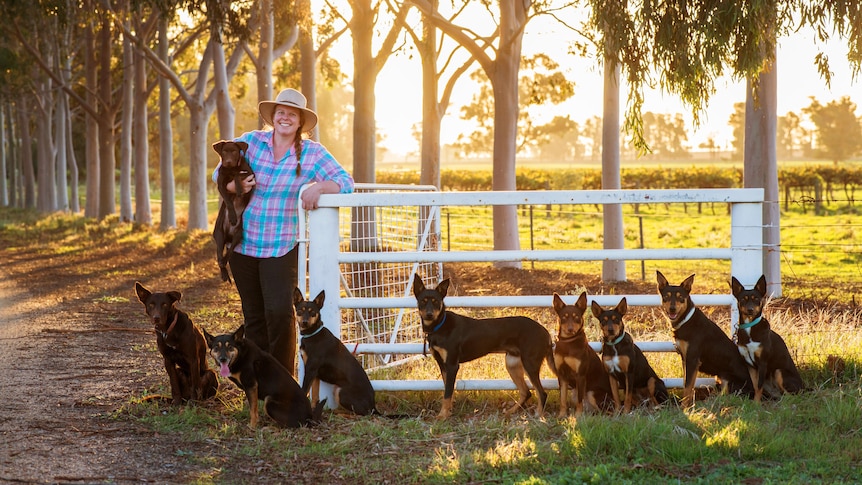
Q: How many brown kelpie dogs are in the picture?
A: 3